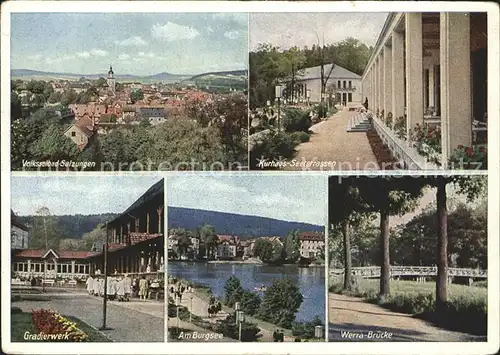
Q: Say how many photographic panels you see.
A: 5